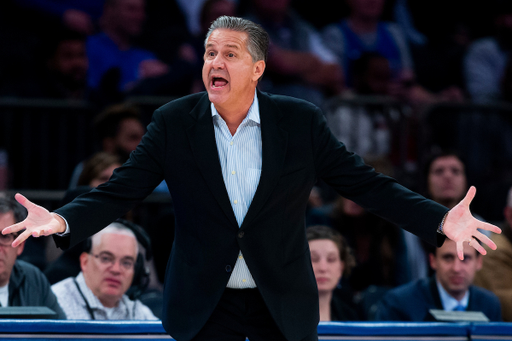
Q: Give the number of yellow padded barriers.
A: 0